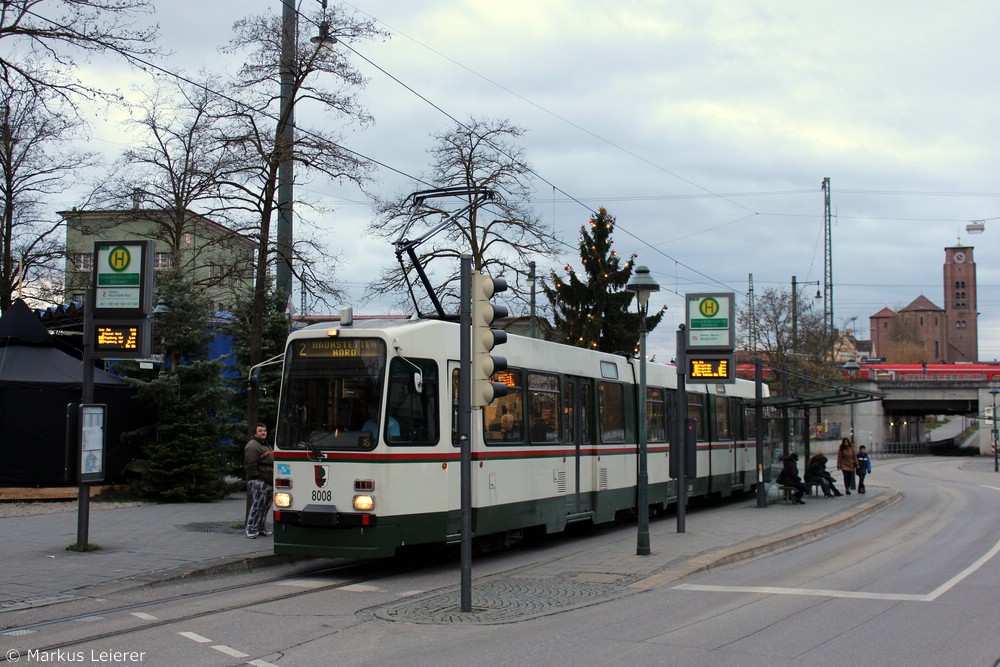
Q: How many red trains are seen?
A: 1